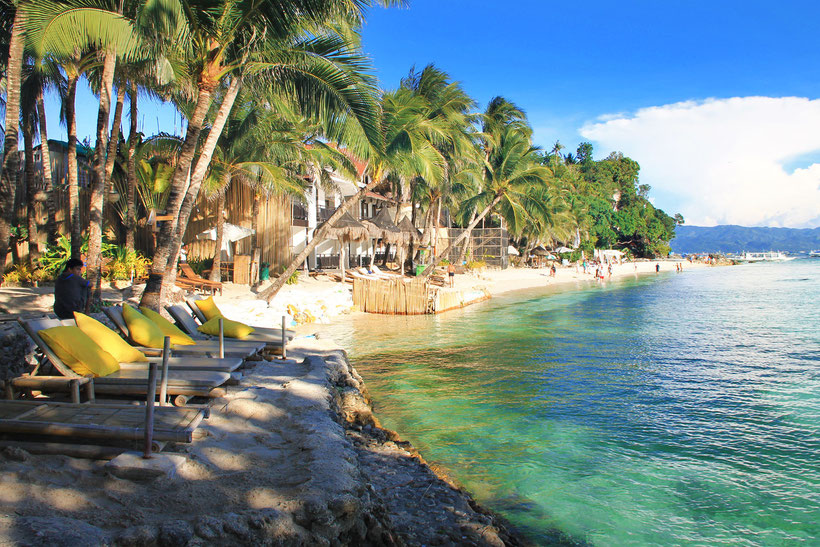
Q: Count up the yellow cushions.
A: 6